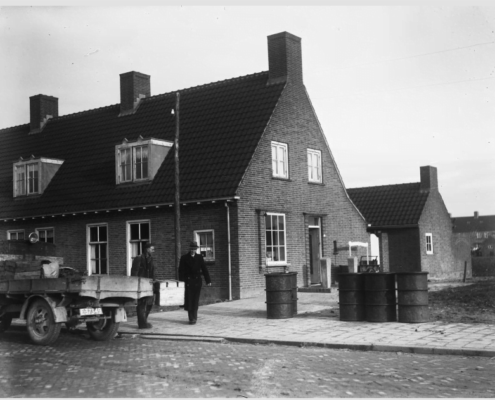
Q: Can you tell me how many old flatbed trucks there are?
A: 1